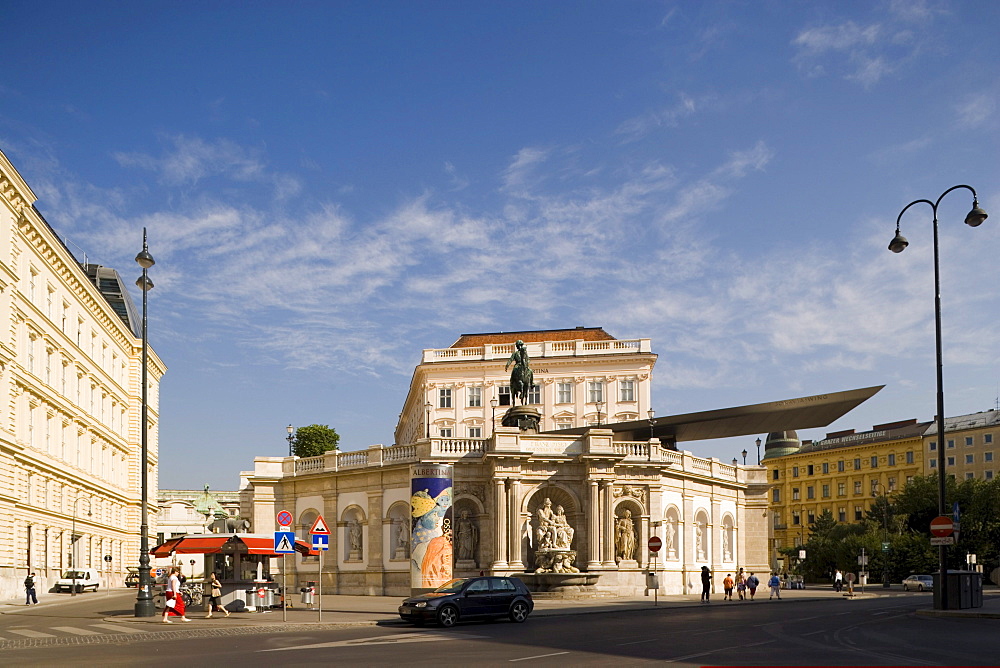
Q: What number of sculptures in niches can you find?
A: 9